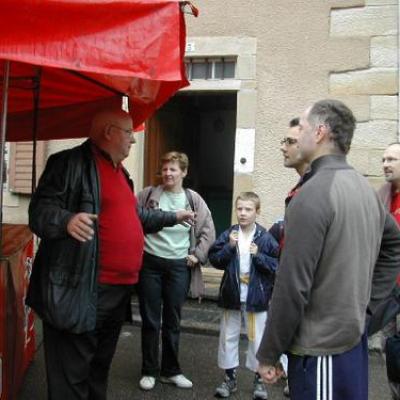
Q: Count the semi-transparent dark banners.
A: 0